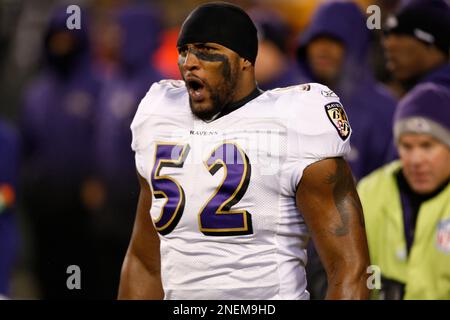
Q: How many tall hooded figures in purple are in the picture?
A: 3